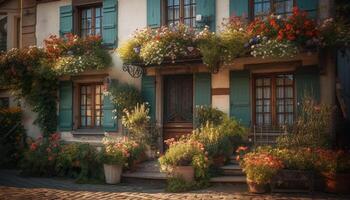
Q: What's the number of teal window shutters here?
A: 12